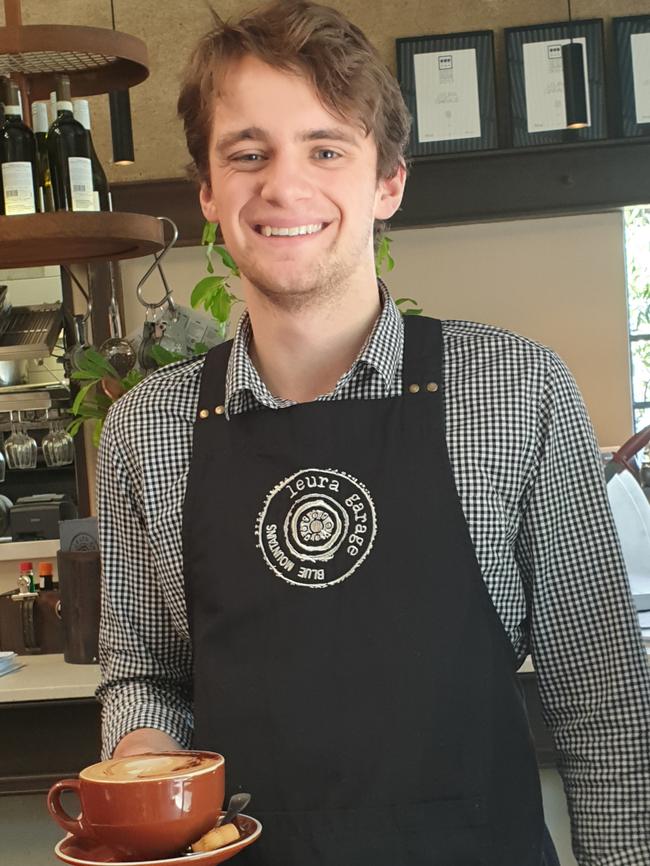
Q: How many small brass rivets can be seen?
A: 4